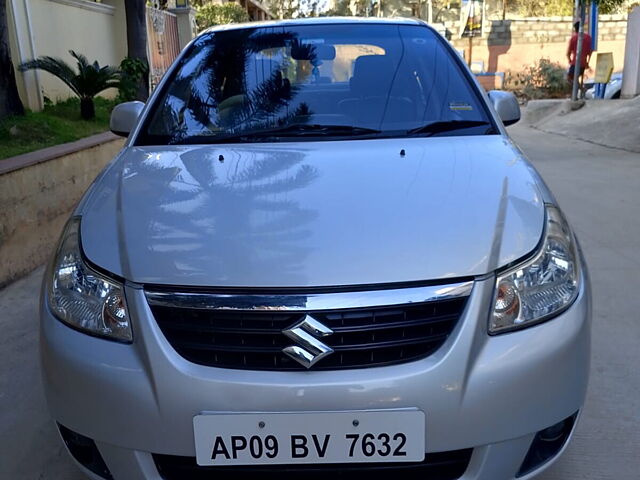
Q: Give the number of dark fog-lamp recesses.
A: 2